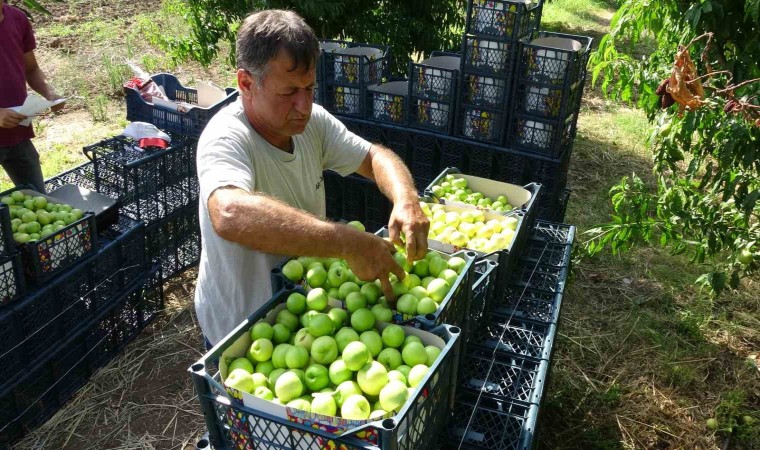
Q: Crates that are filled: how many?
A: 5